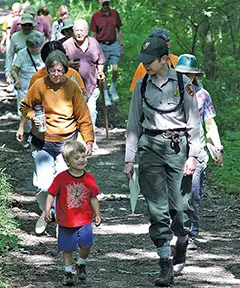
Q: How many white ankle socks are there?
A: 2